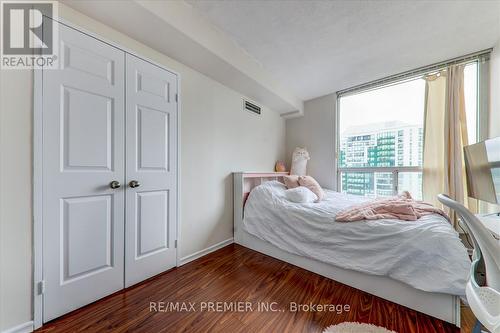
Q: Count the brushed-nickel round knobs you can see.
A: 2